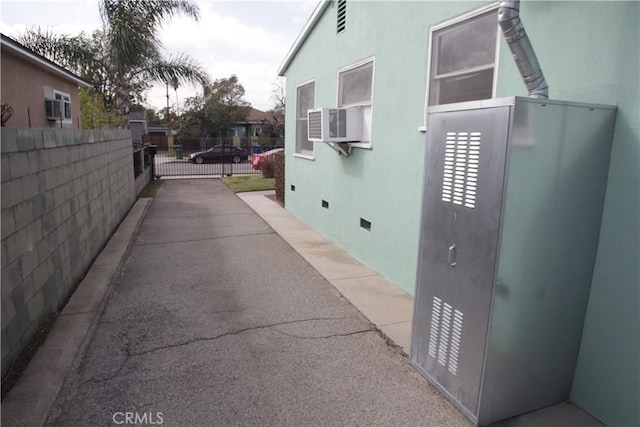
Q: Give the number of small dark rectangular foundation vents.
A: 3